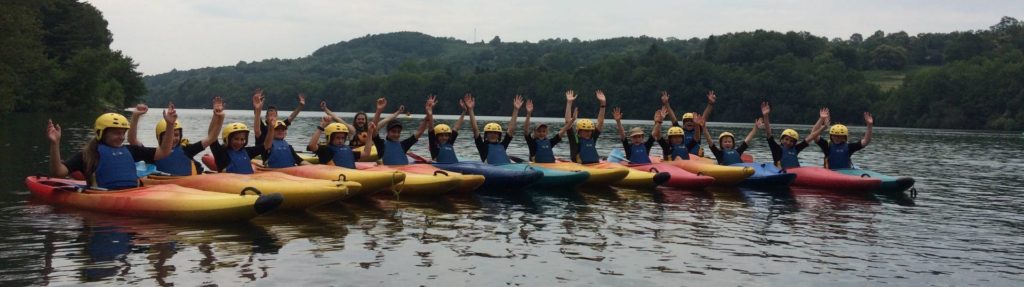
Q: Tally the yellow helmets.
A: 13